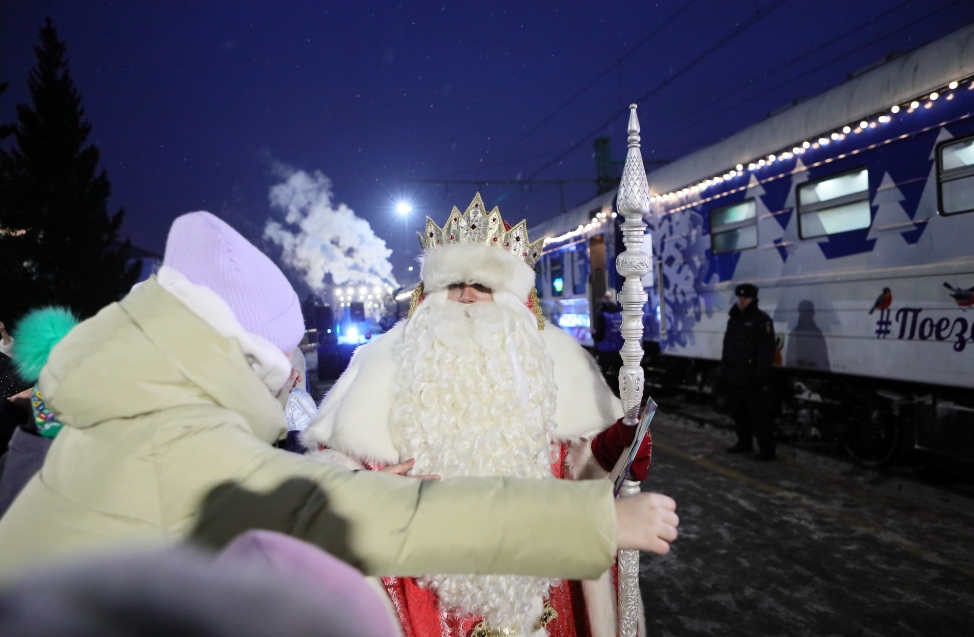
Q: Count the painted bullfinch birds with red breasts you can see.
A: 2